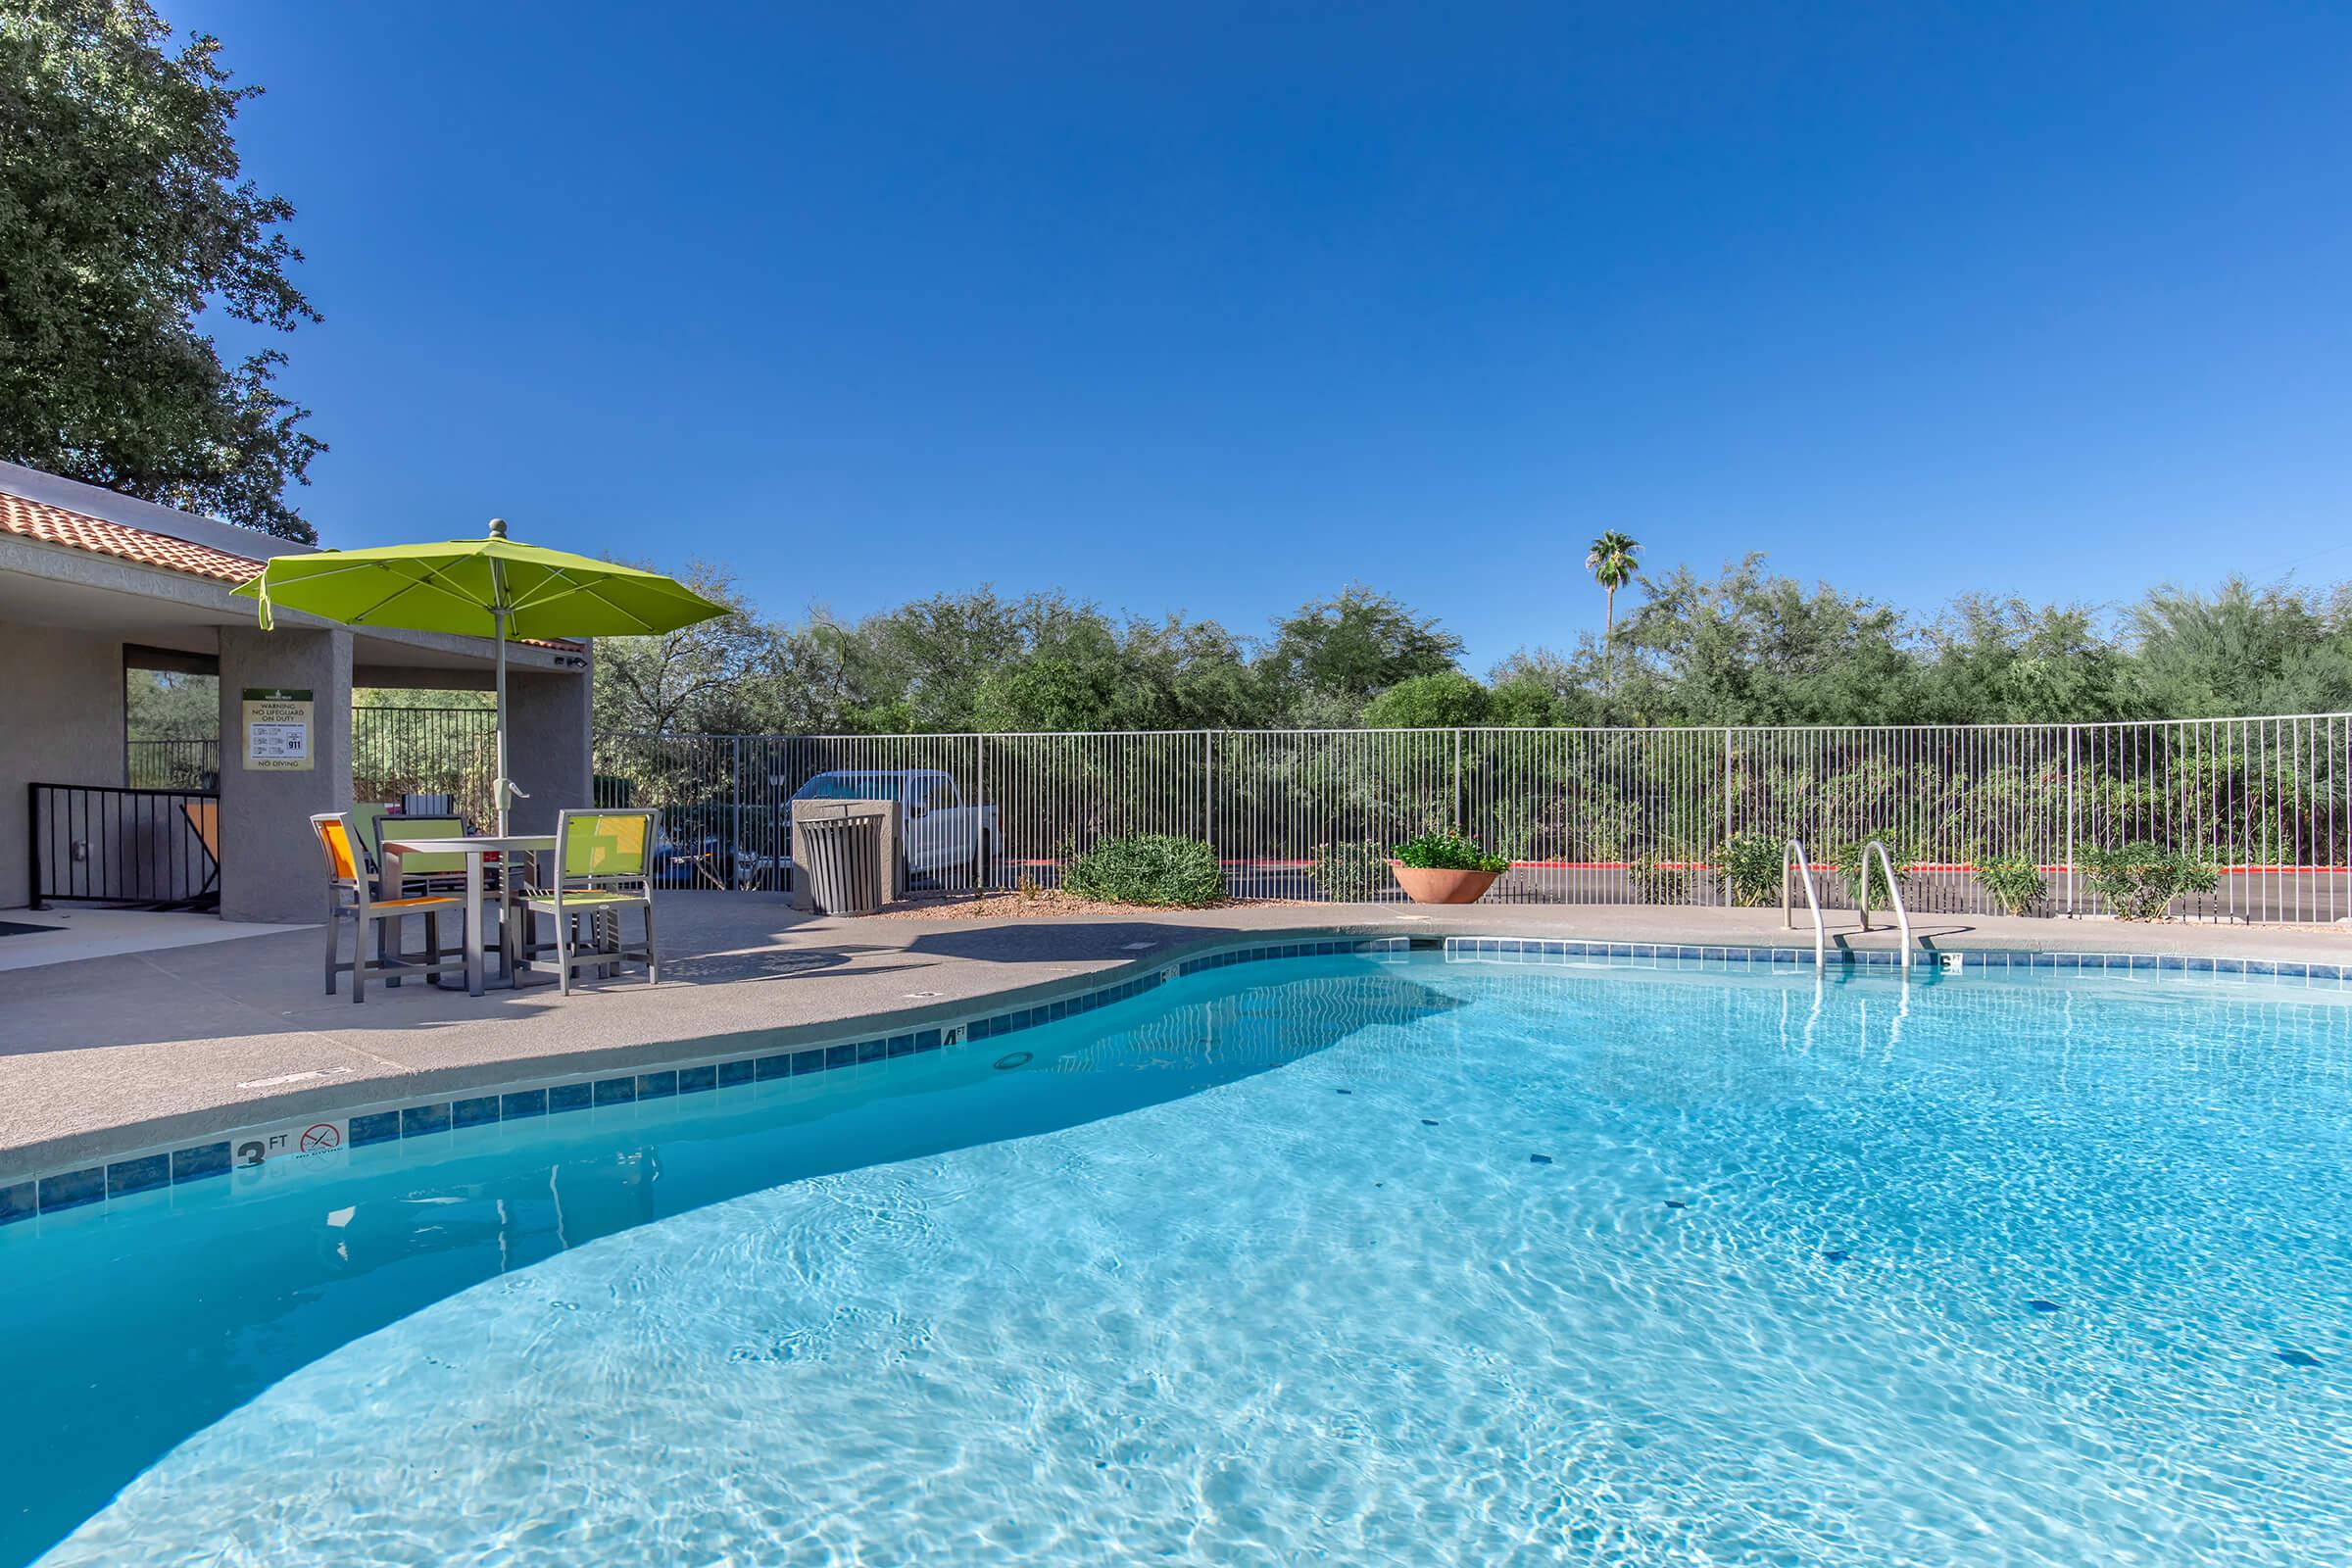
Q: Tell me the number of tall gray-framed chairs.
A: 4